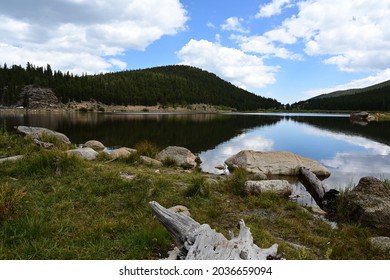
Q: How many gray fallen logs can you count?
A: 2